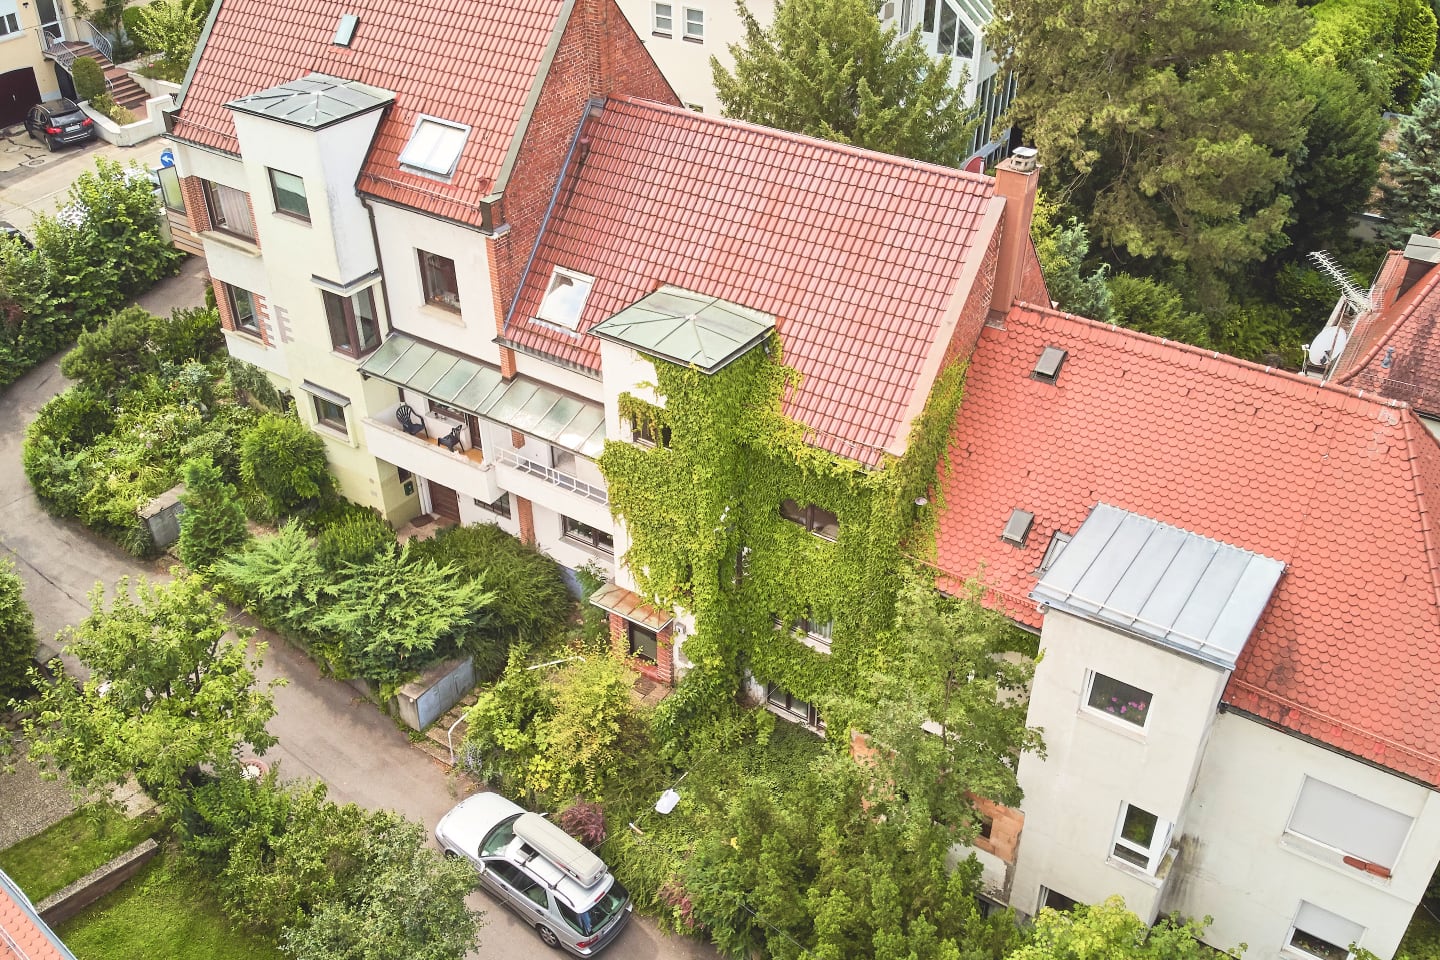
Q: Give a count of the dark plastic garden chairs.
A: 2